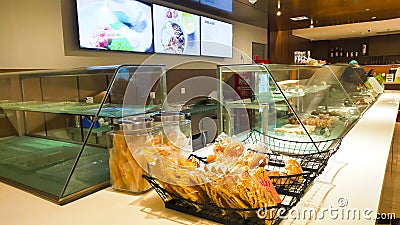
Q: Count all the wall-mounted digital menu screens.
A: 3